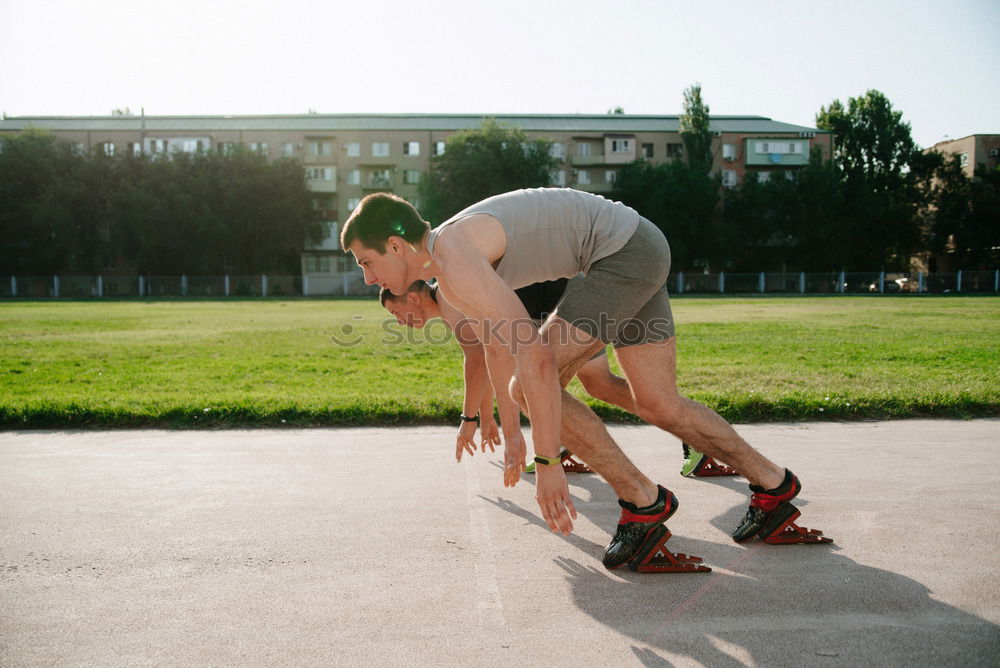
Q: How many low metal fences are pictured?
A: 1